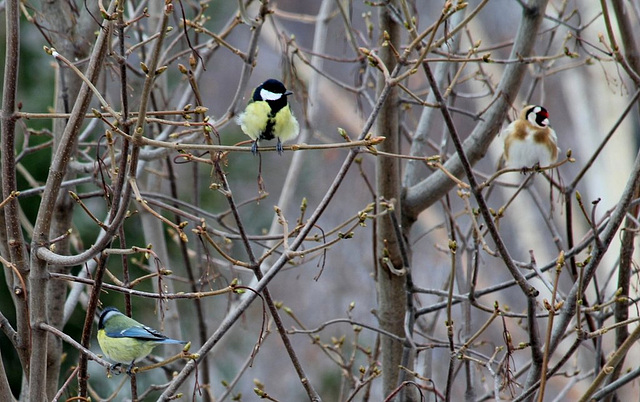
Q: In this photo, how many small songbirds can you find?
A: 3